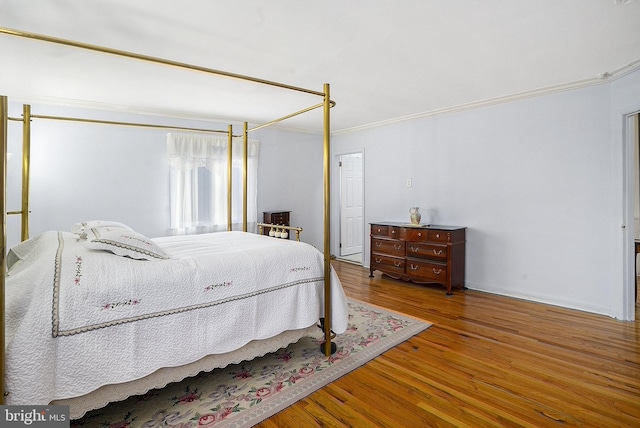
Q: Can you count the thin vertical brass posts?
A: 5